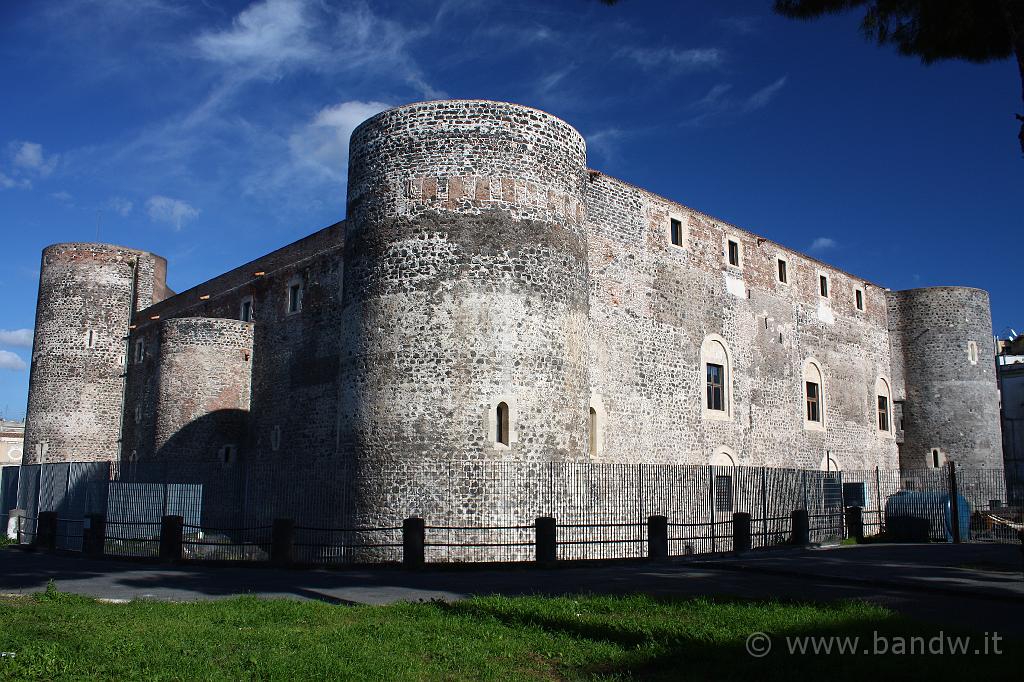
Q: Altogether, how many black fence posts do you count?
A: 10